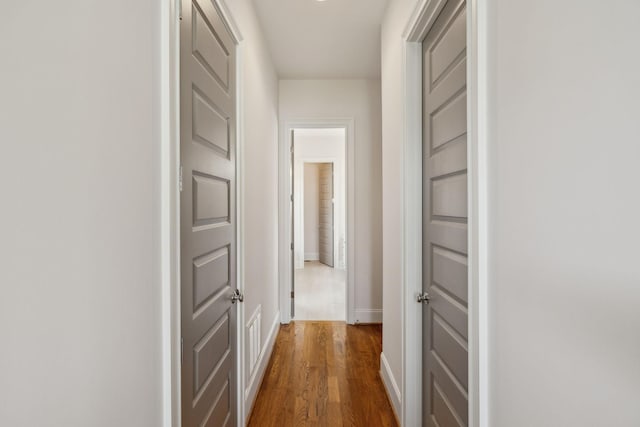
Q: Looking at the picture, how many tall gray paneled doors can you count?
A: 2